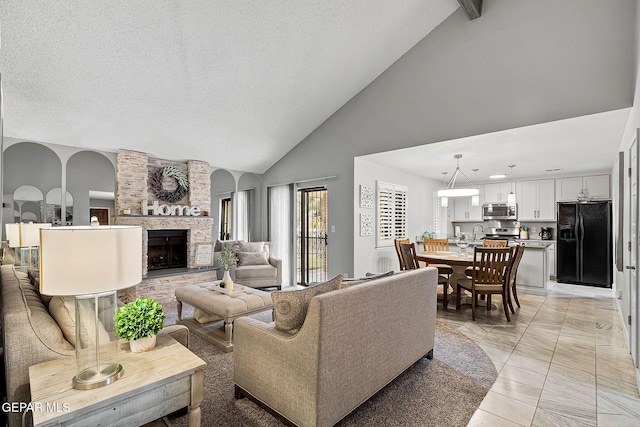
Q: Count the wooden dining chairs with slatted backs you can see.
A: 6